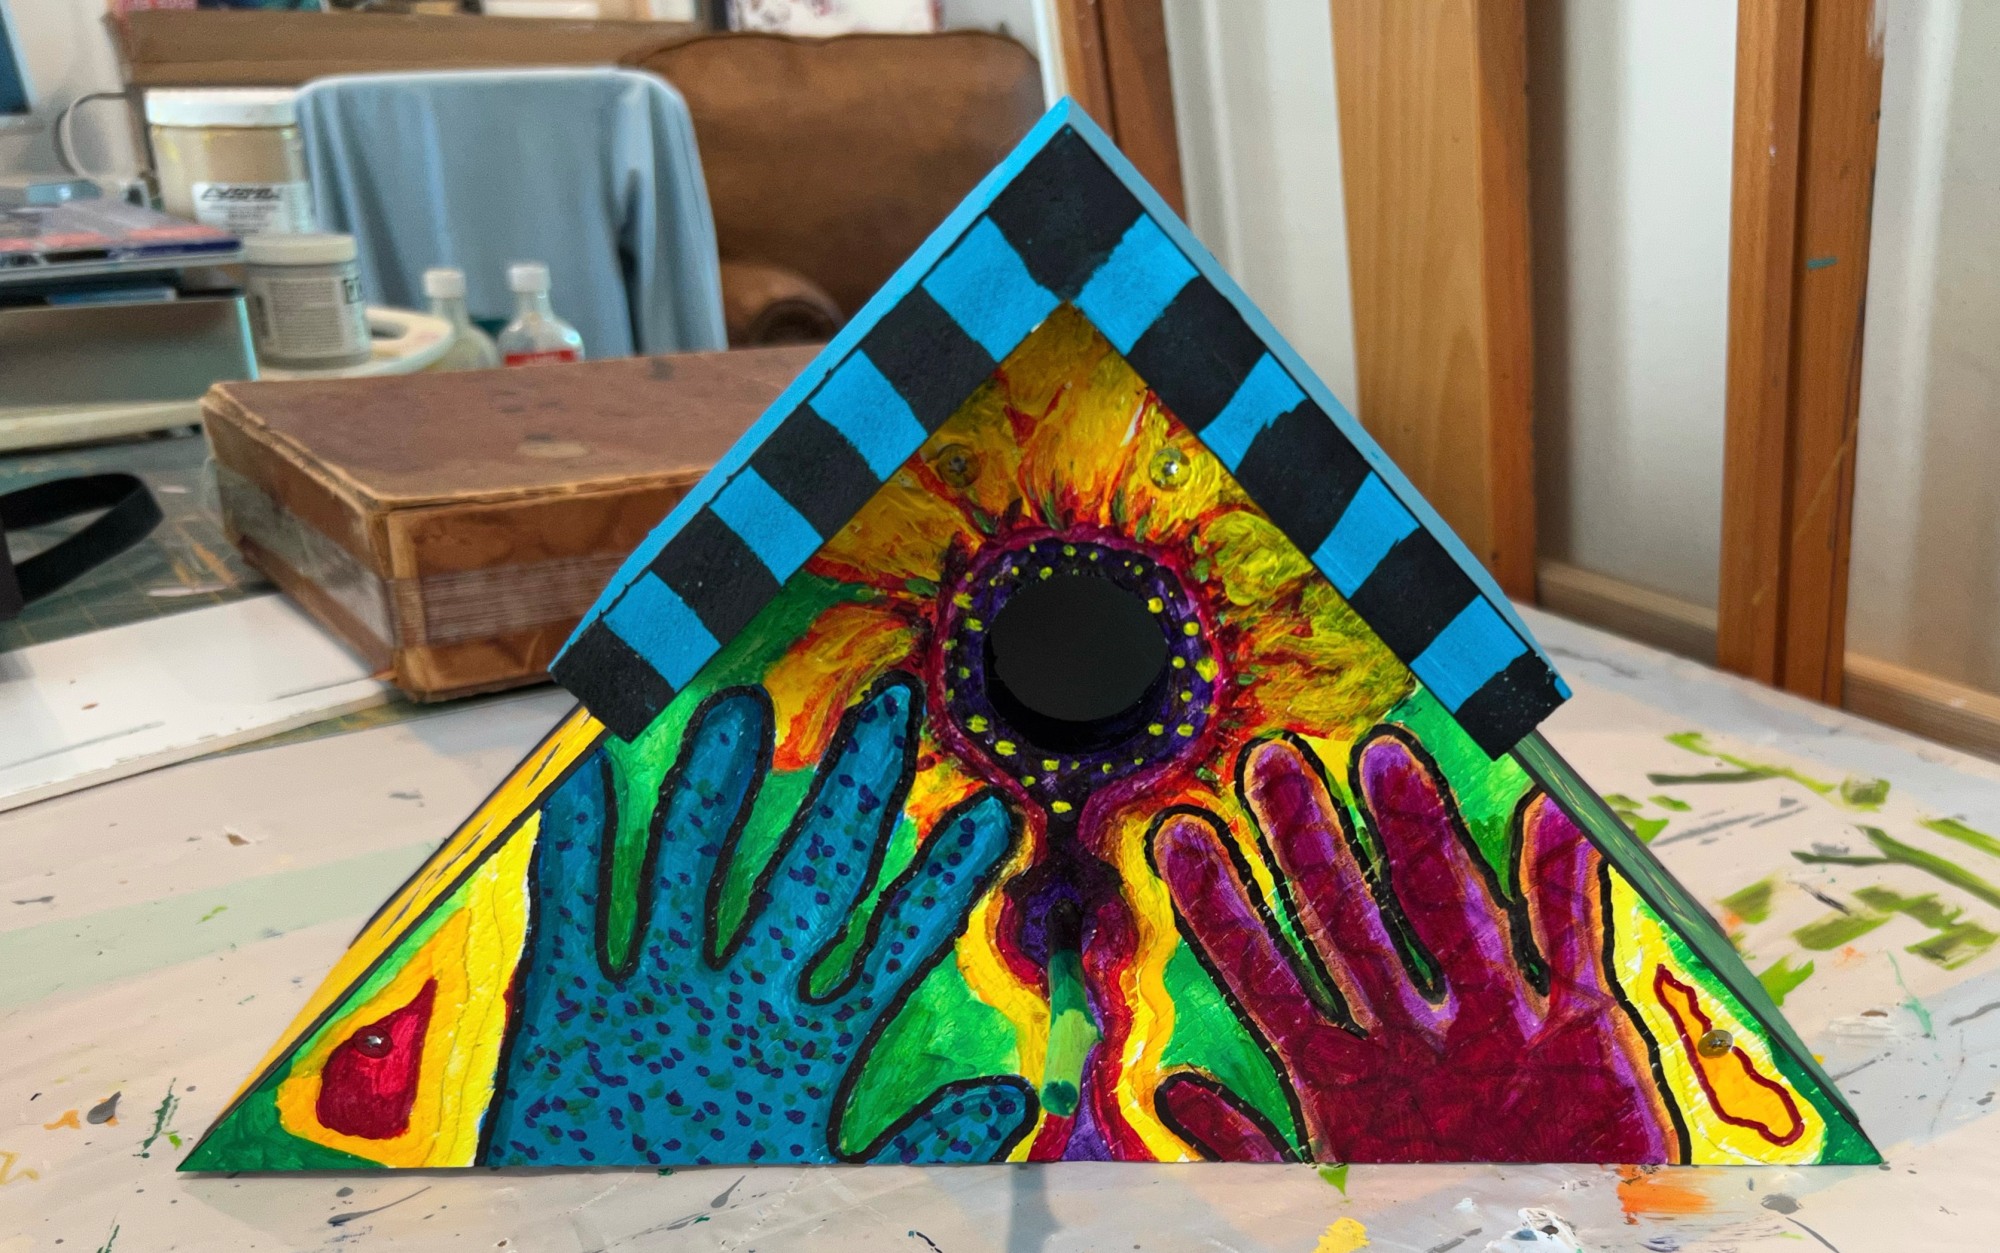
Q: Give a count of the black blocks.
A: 9